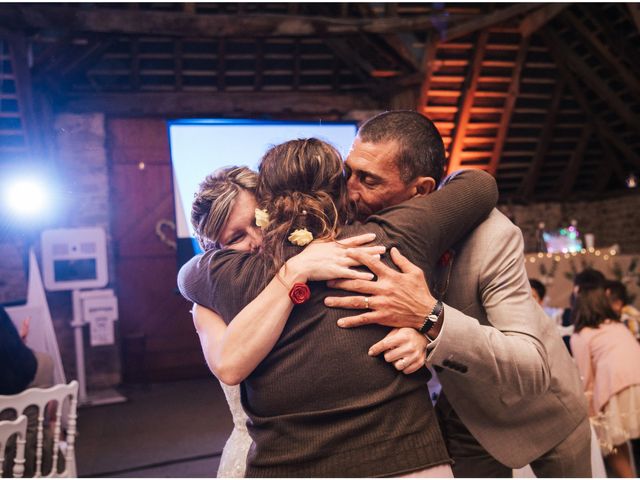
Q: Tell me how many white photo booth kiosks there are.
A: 1